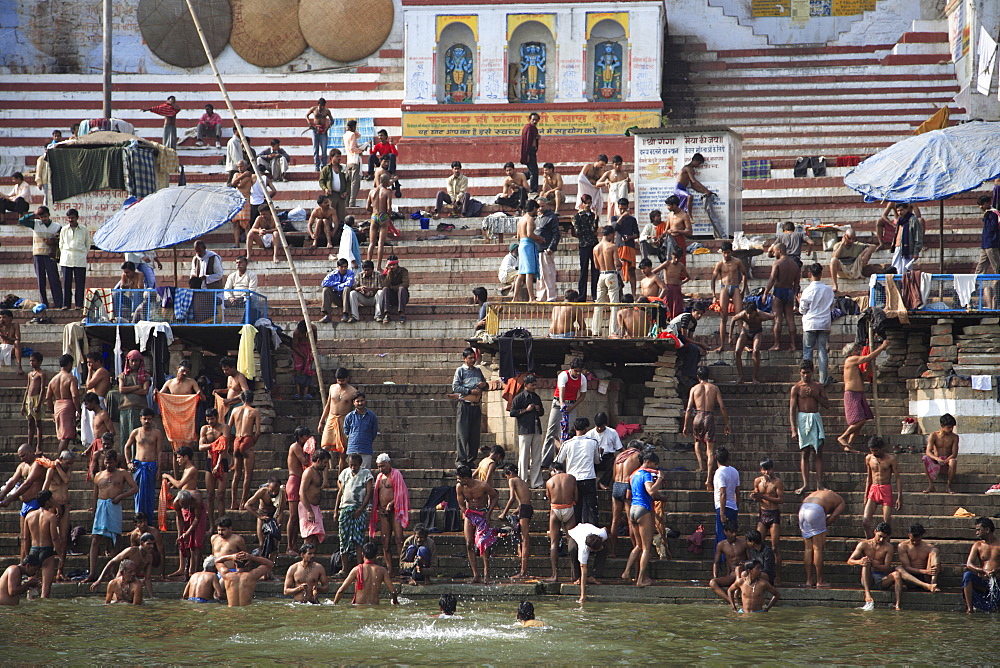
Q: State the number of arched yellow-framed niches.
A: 3